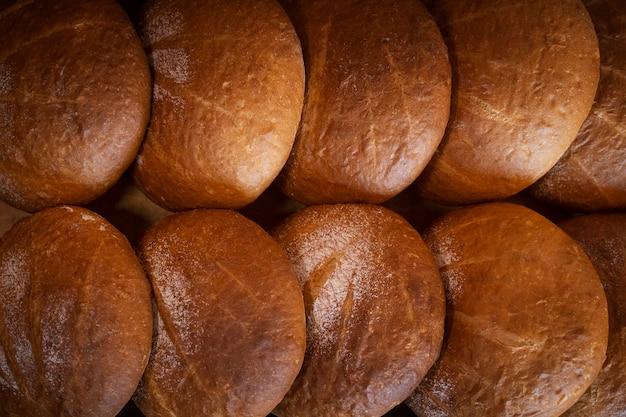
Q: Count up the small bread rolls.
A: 10